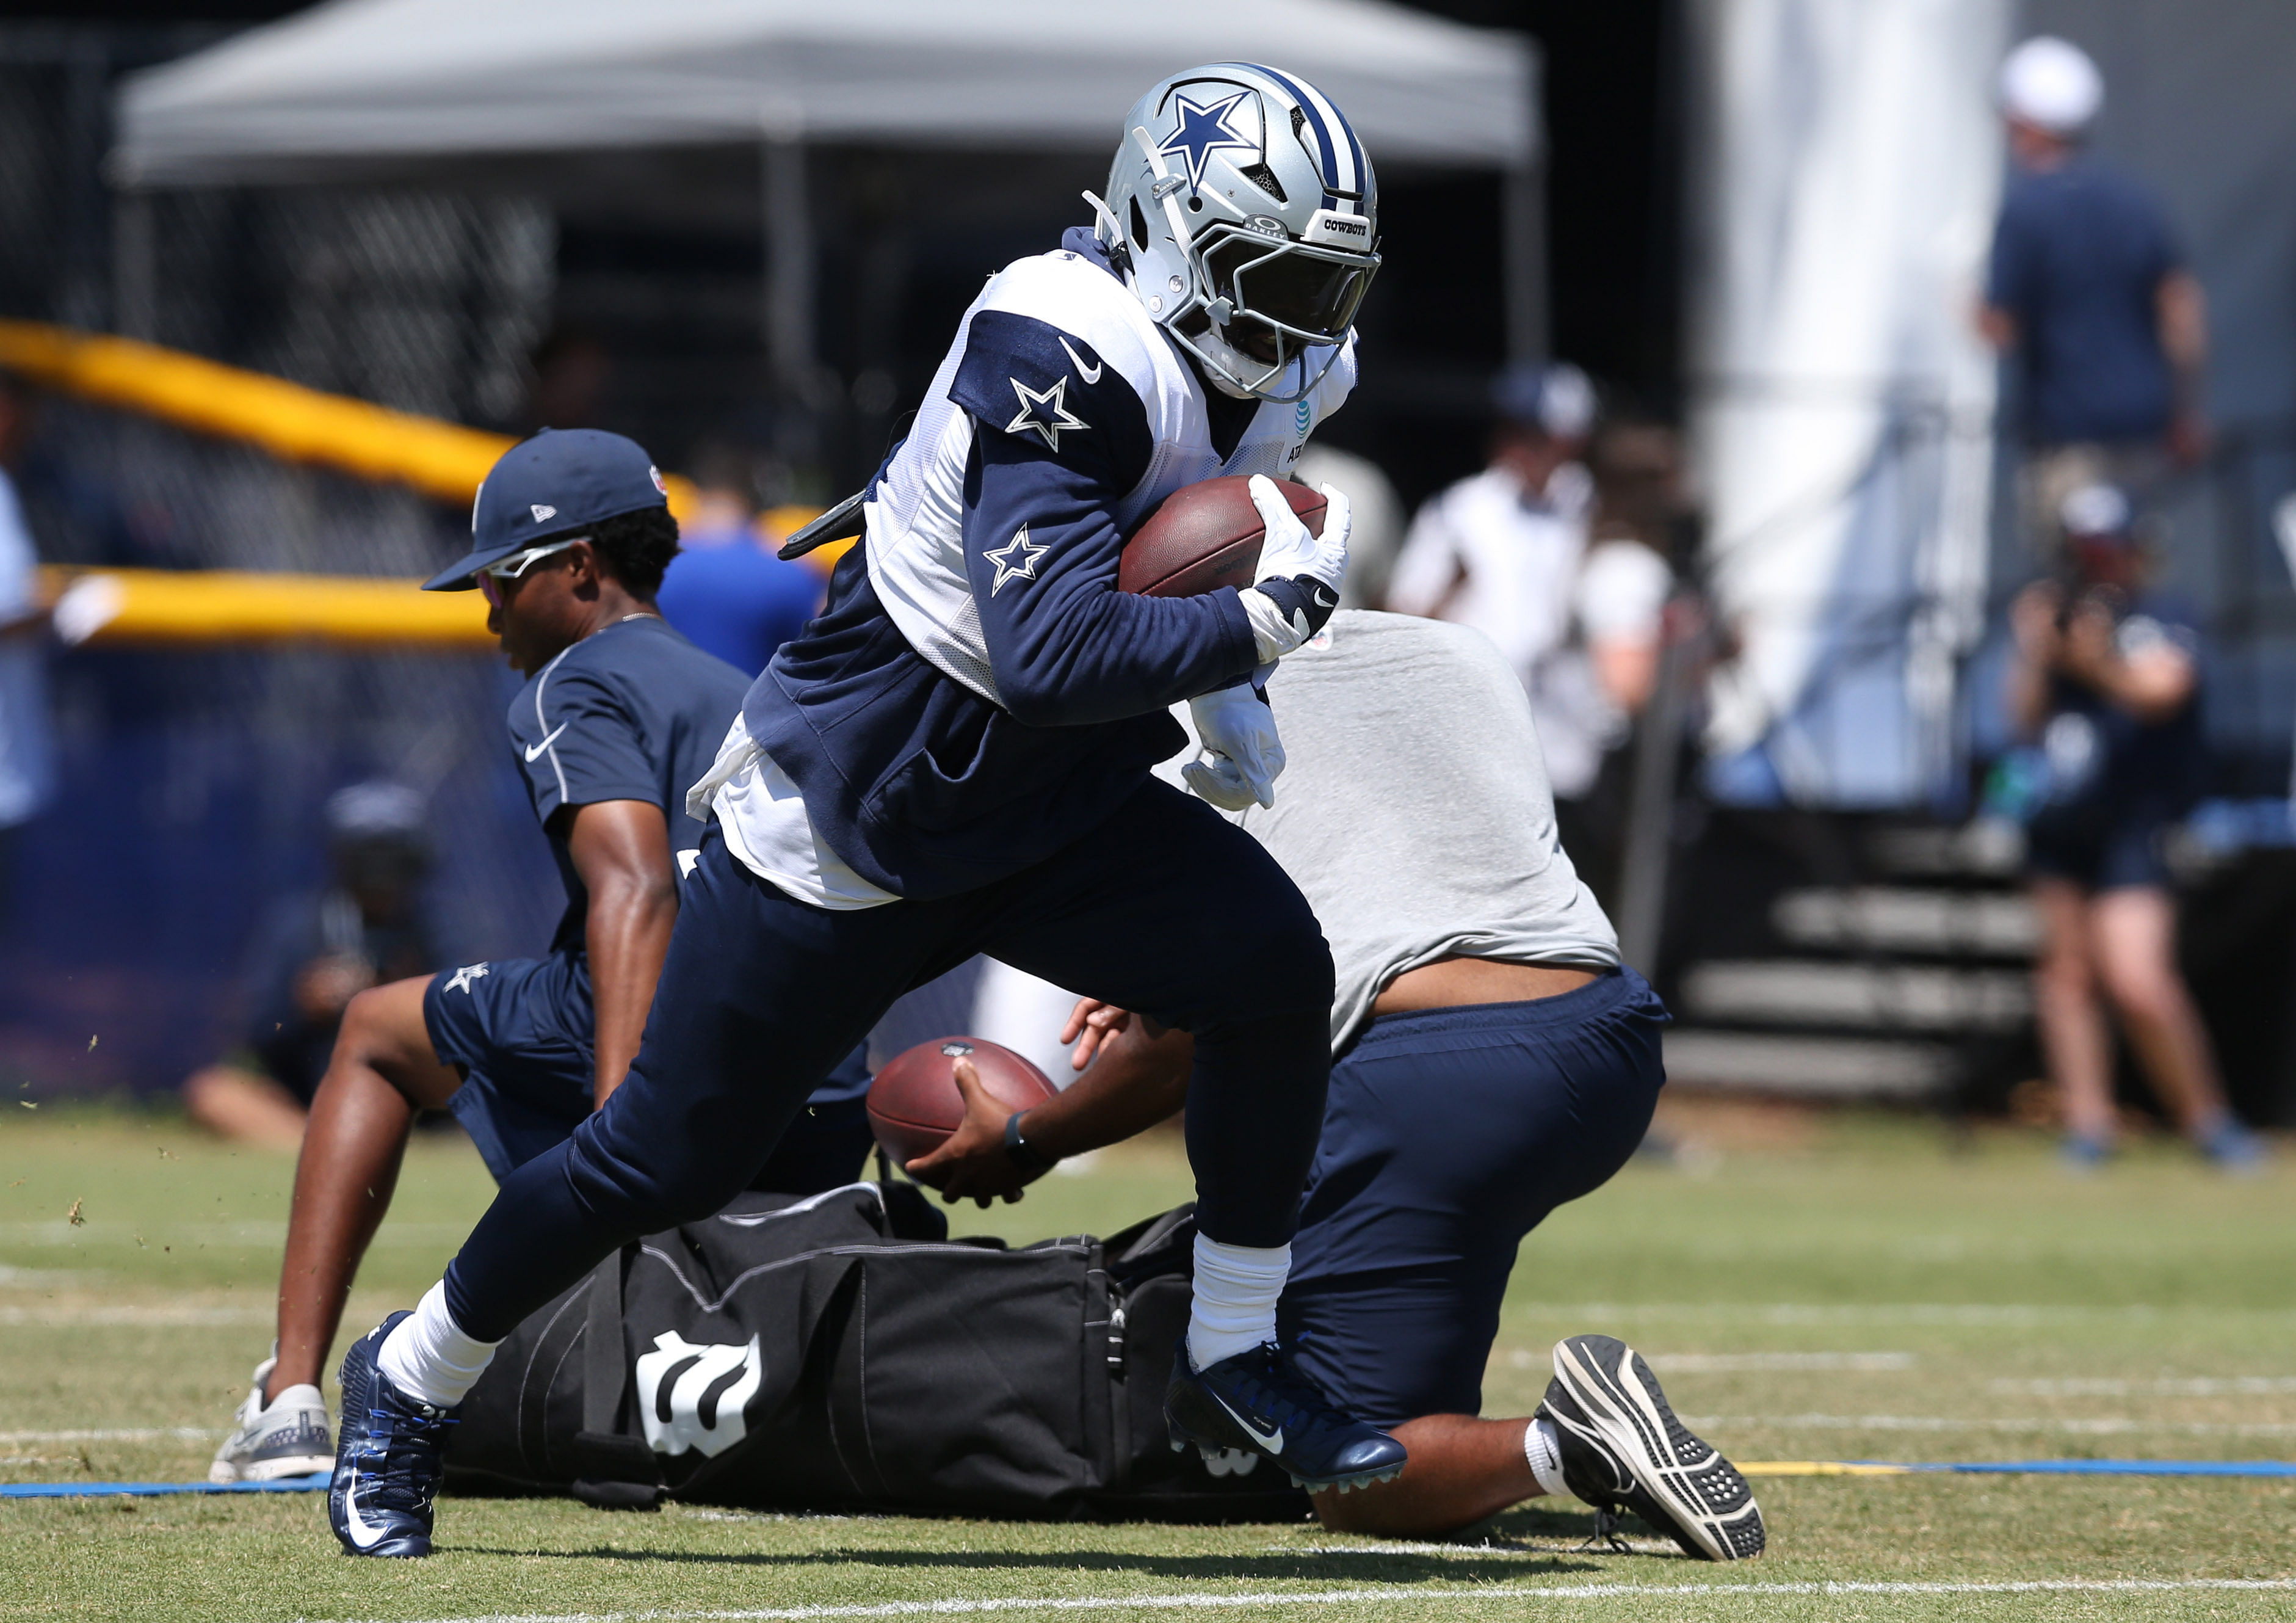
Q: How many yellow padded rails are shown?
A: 2